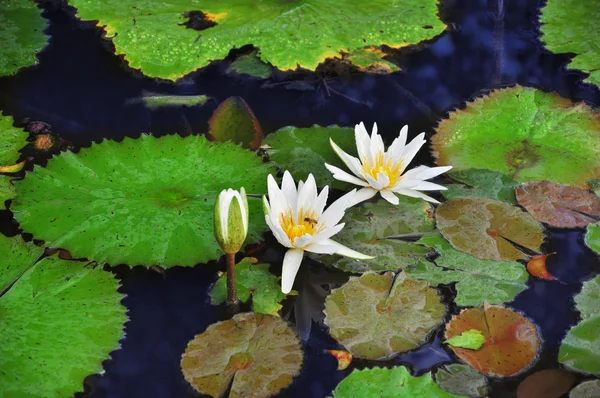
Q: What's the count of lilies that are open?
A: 2